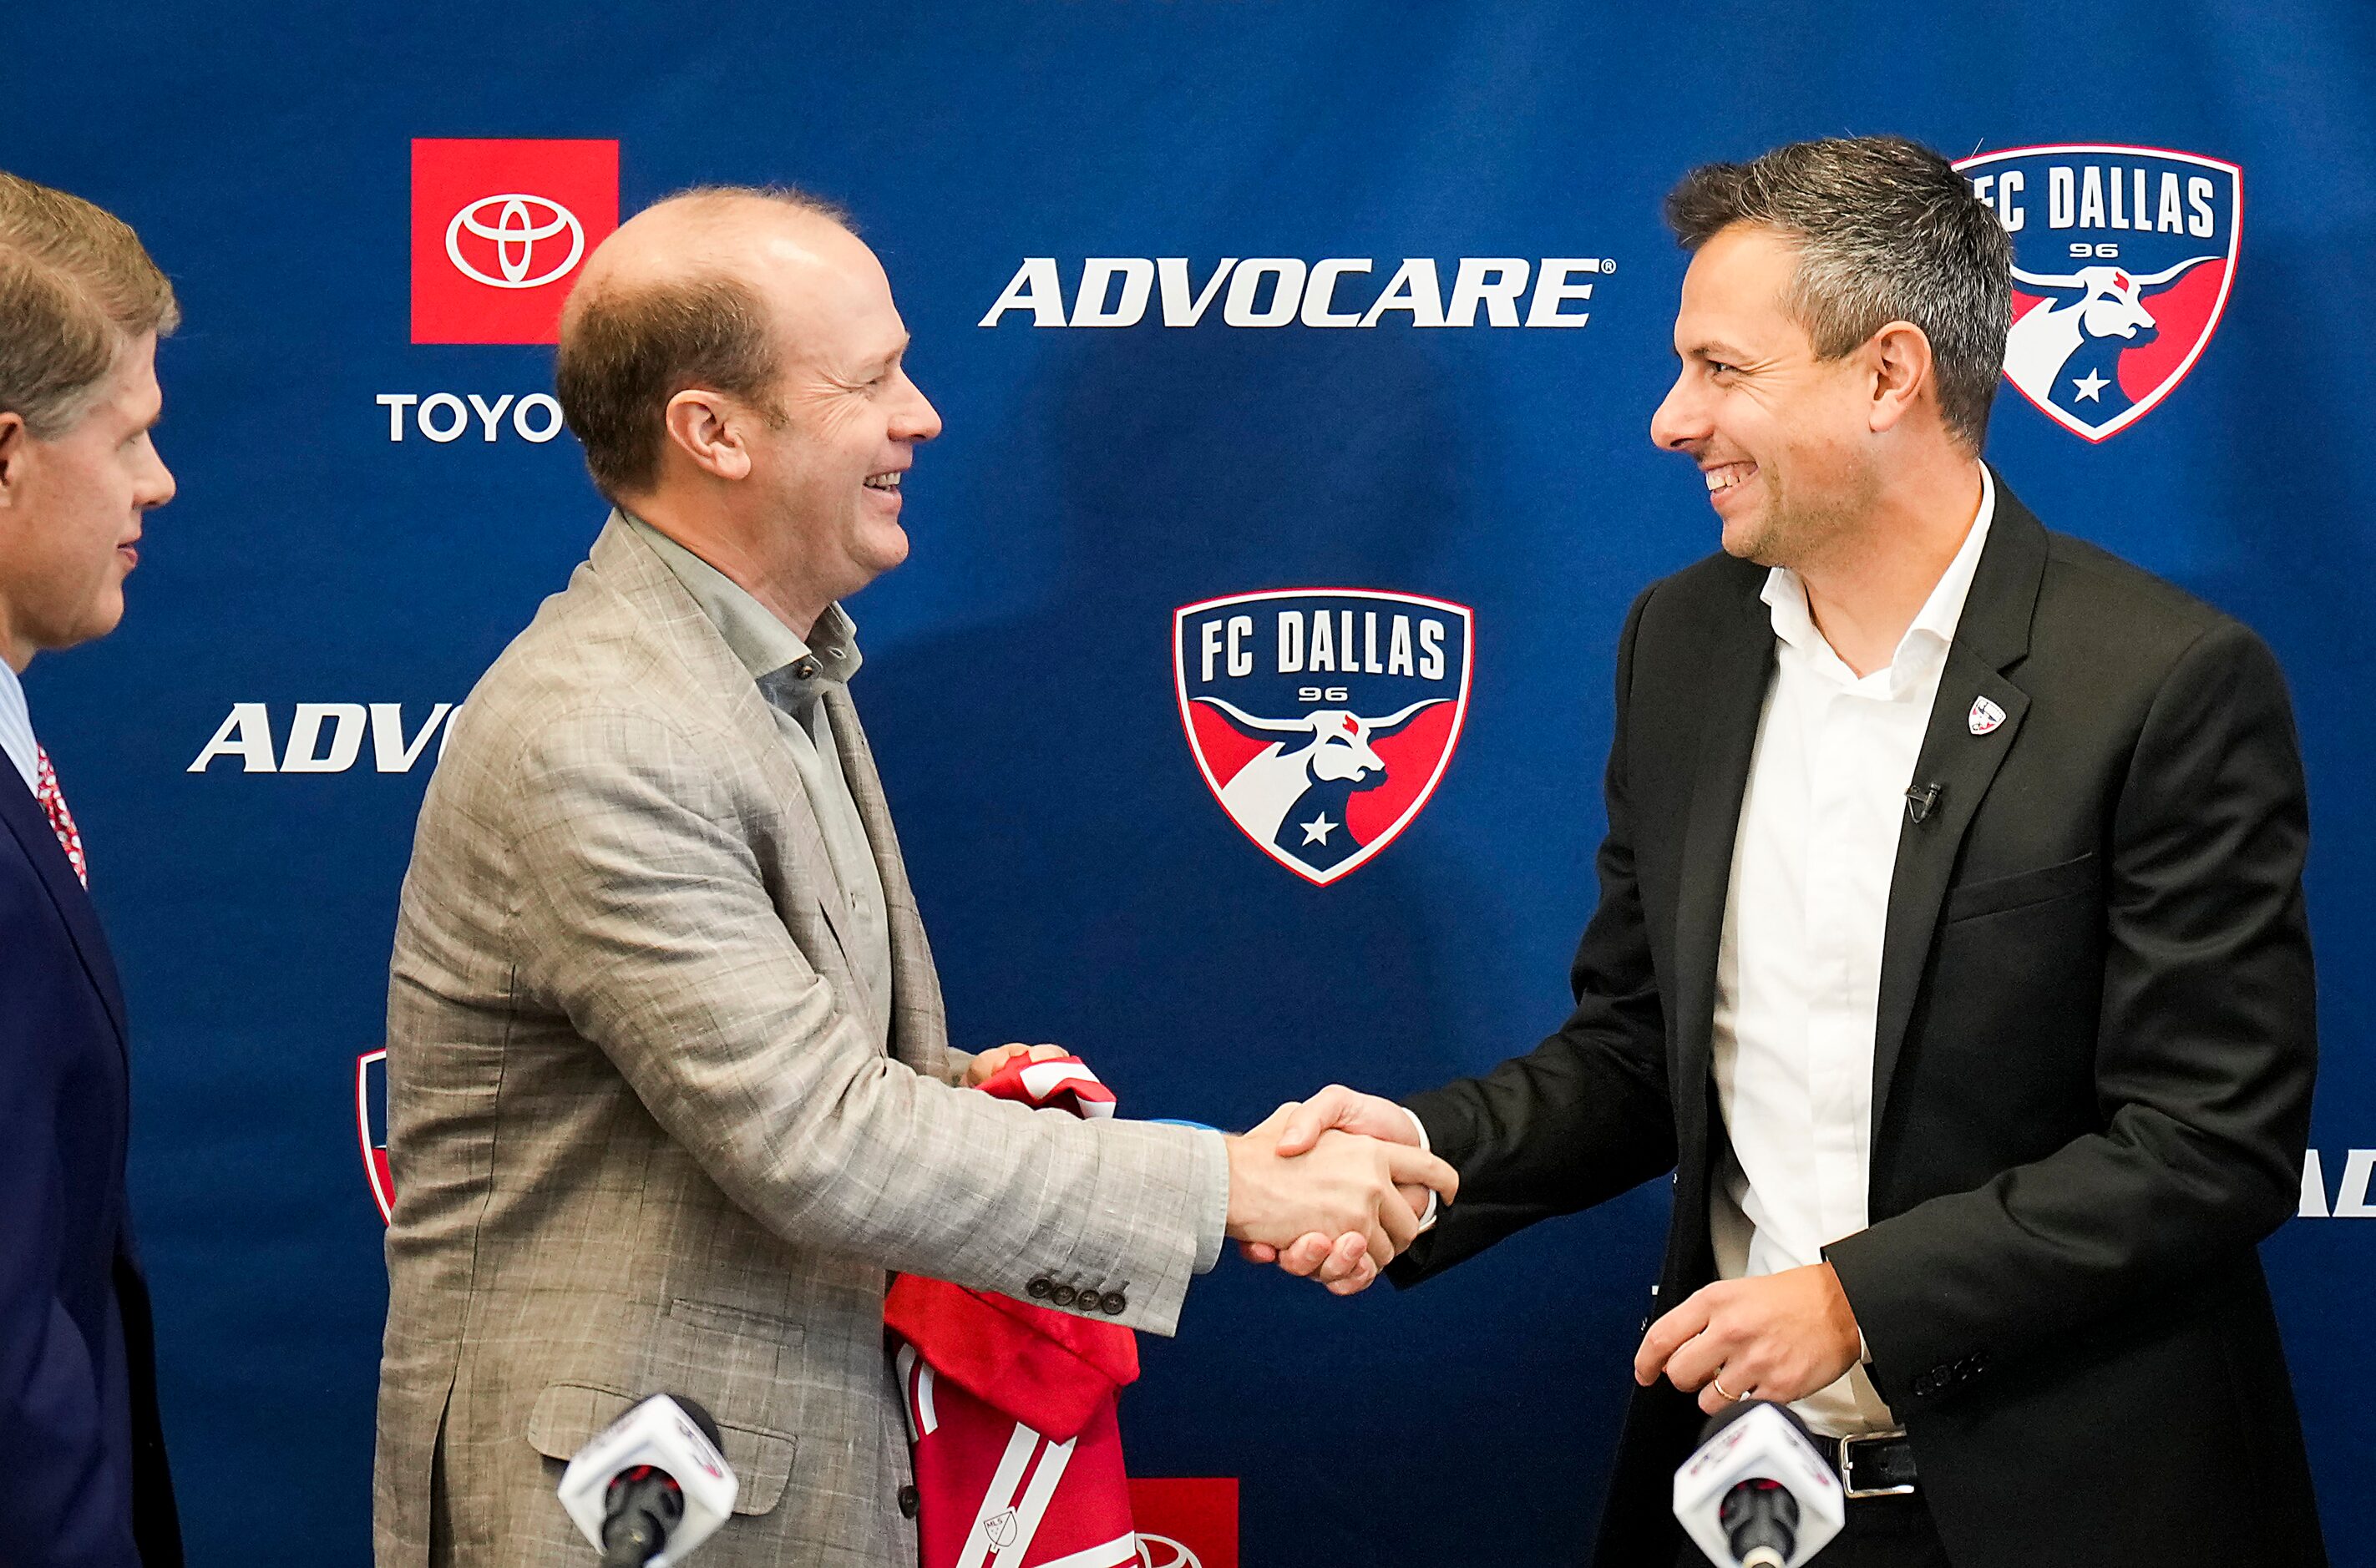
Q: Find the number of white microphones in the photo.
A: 2